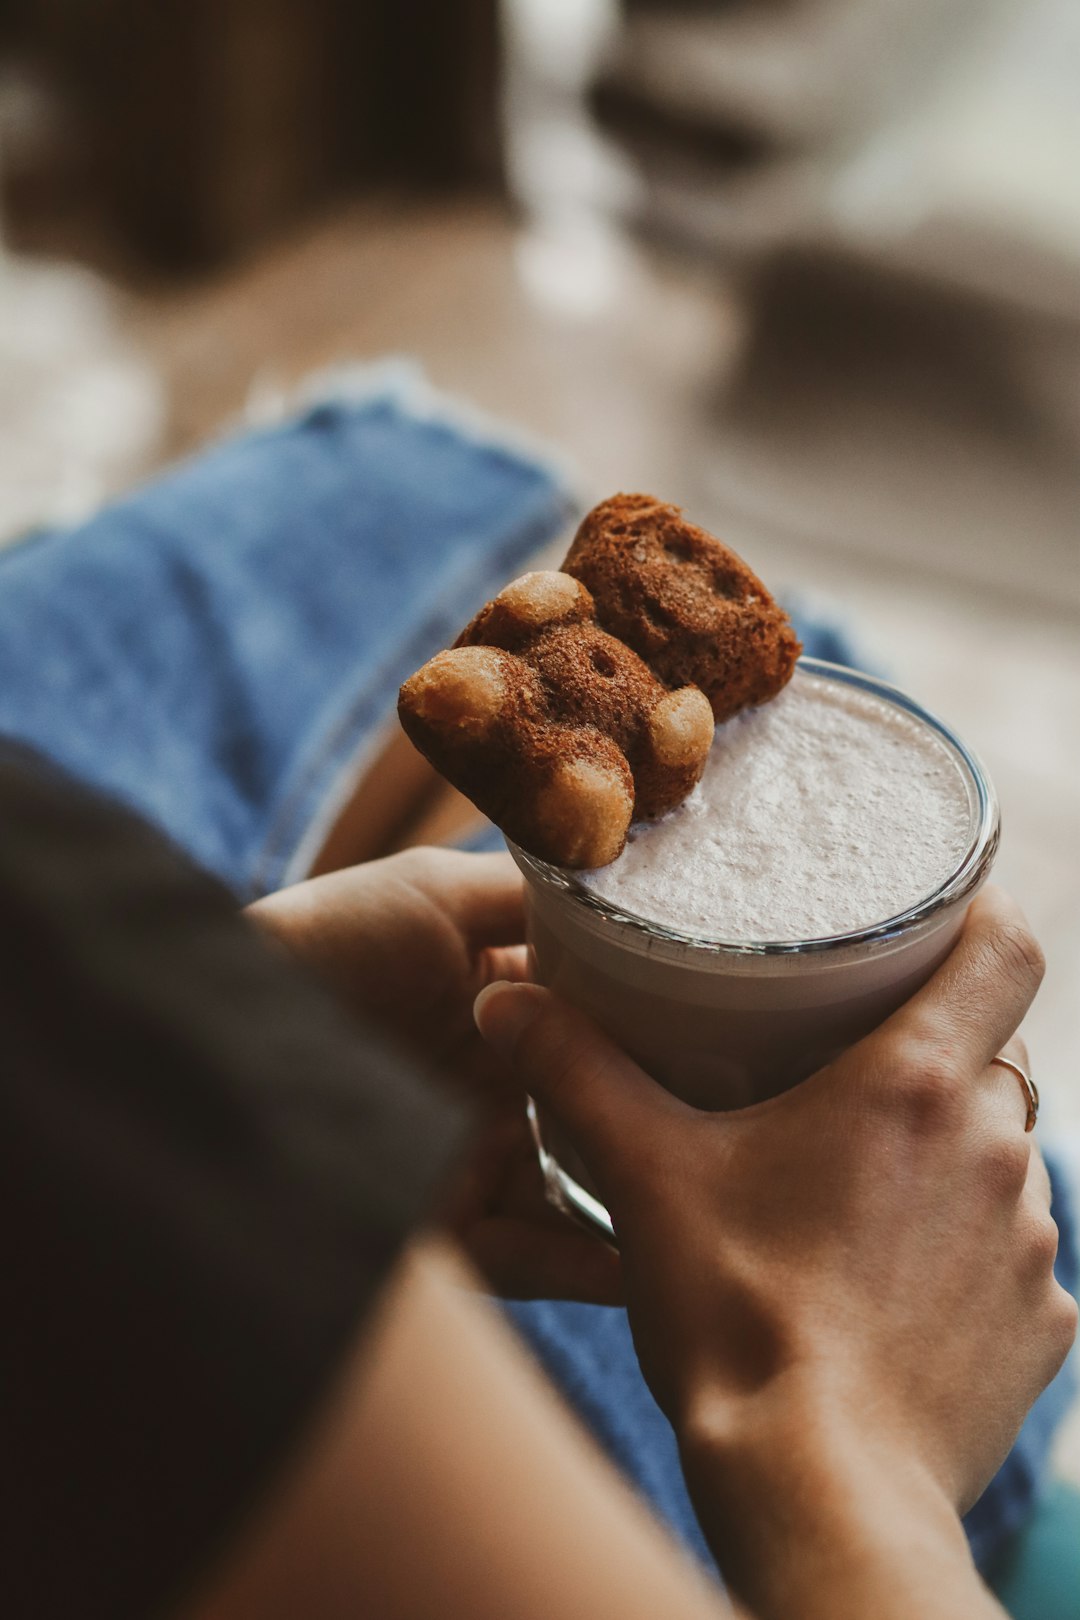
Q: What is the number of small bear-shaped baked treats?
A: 1